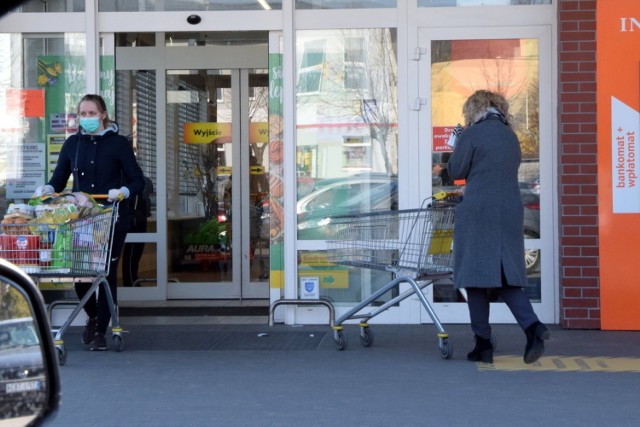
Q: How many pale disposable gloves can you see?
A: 2